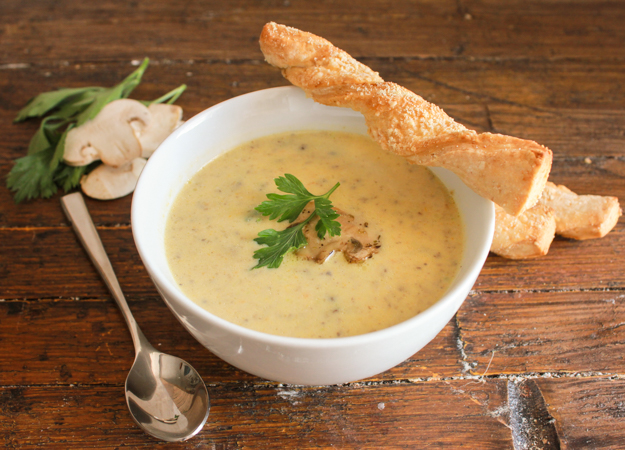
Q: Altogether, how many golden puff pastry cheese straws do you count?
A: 3